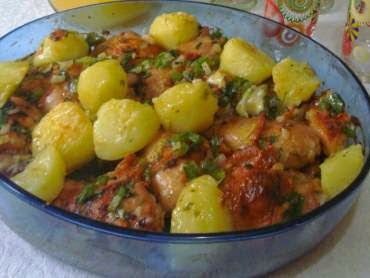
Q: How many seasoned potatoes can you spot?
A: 12